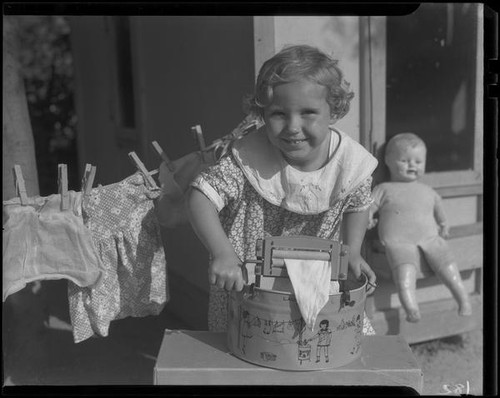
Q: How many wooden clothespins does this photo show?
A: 6